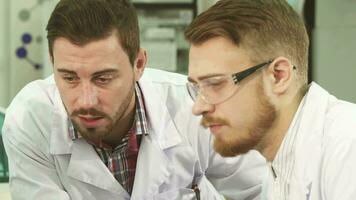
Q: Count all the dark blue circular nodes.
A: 2